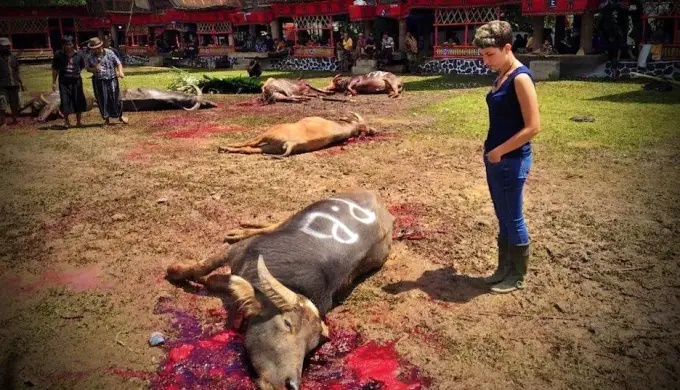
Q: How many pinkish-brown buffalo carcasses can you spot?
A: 2